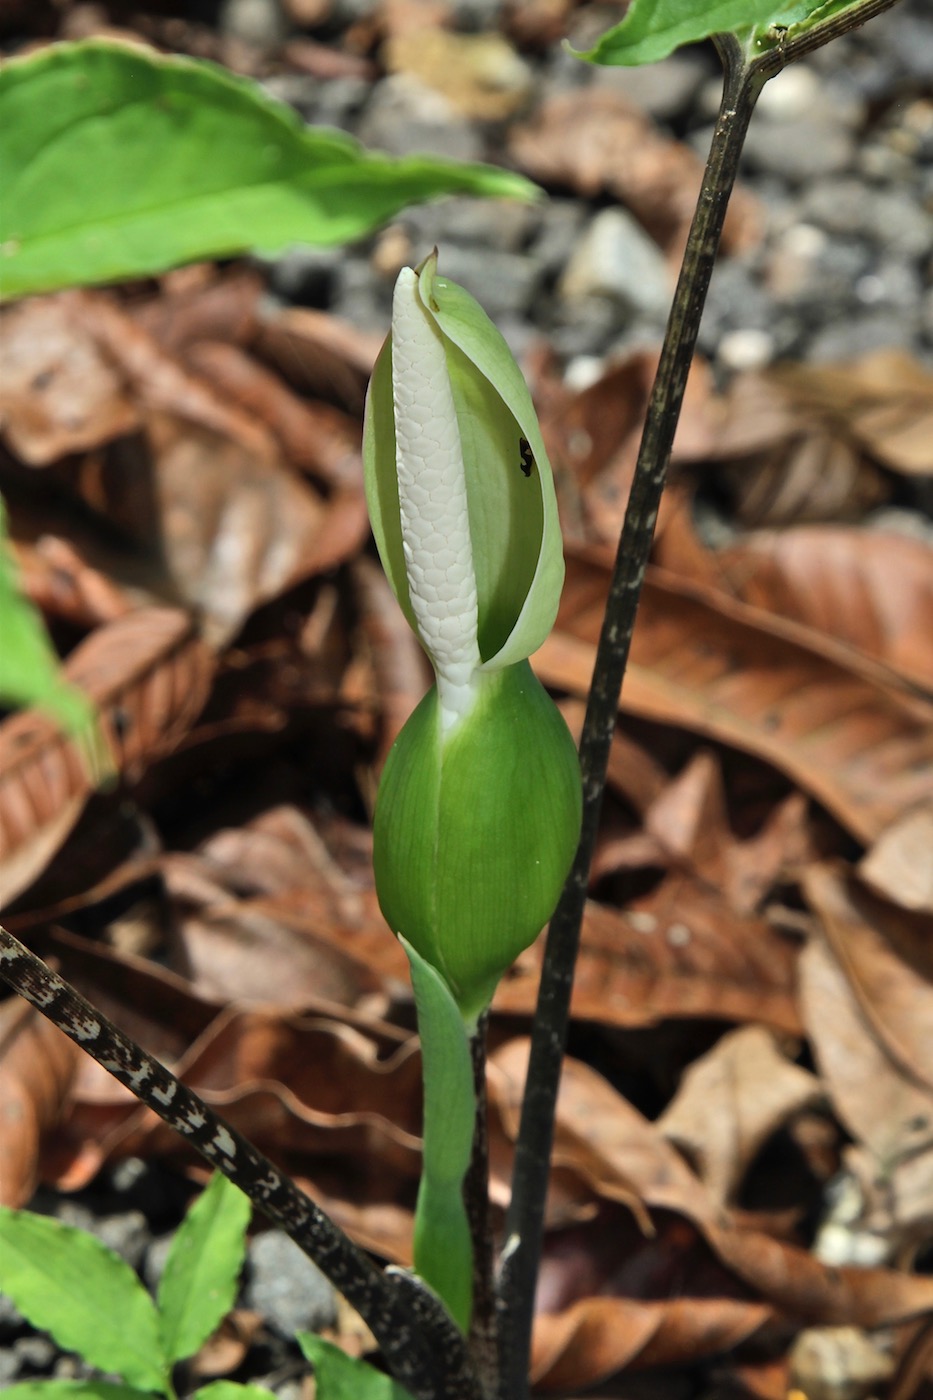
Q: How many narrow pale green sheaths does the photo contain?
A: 1